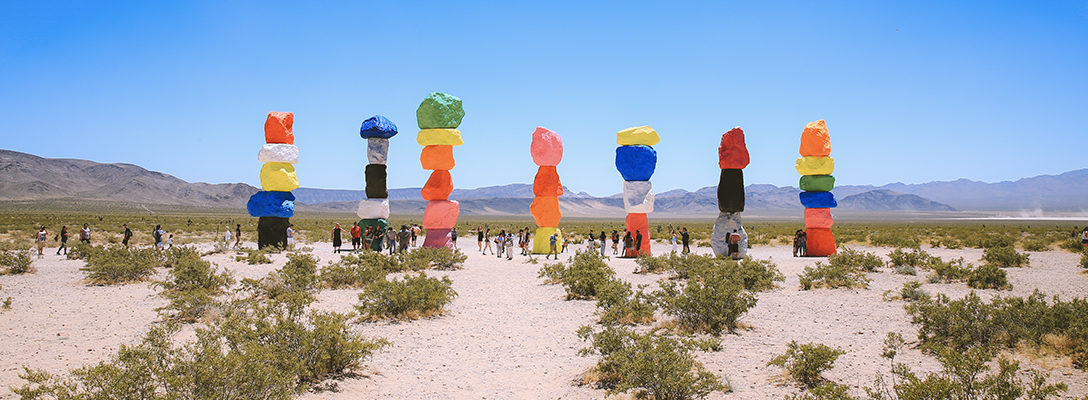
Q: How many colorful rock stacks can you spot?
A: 7